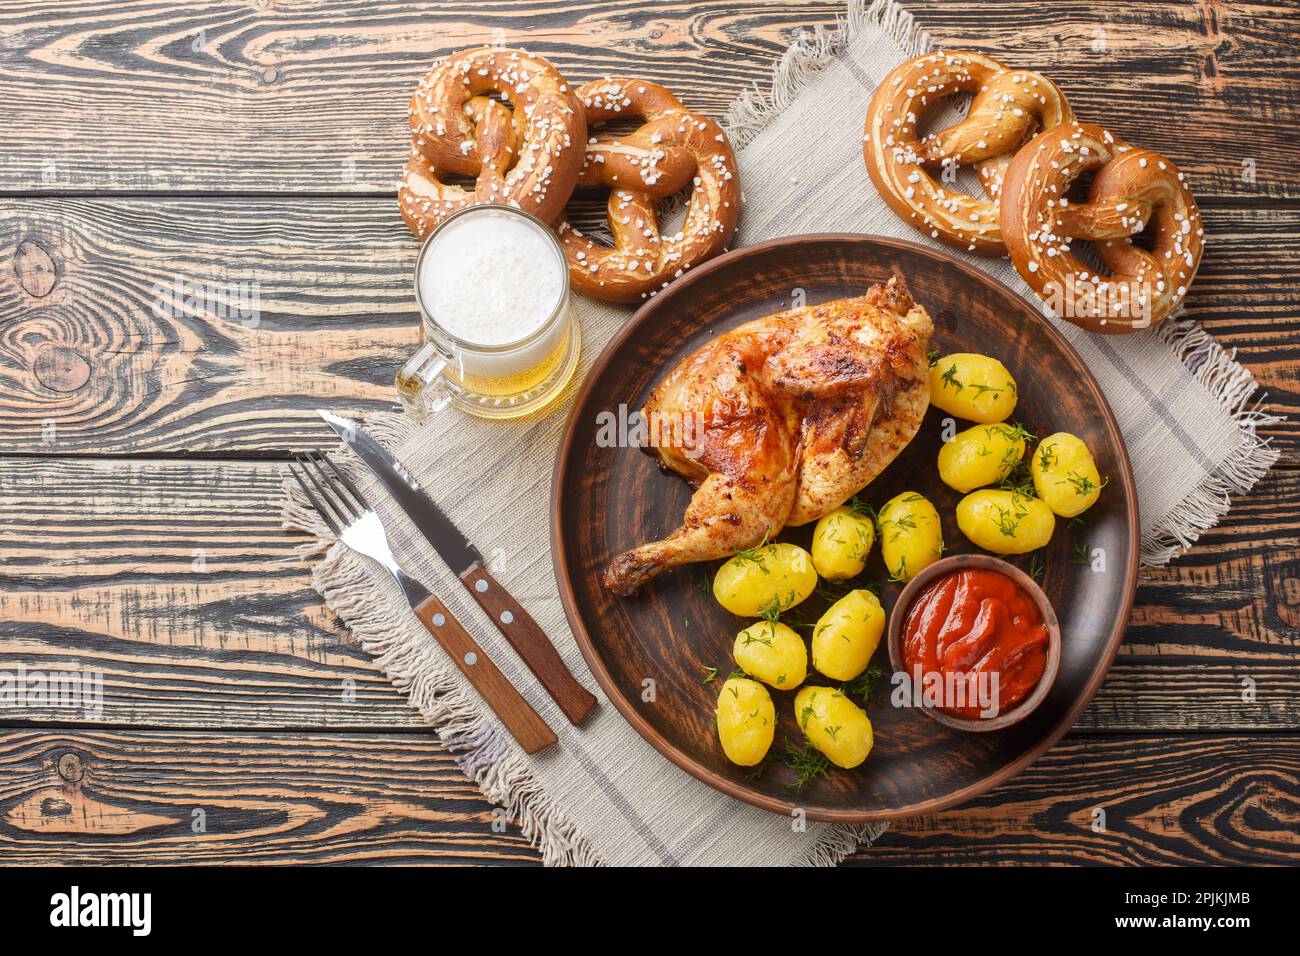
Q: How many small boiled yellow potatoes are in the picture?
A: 11